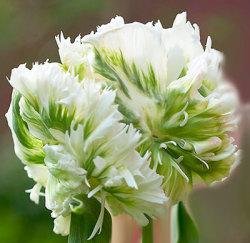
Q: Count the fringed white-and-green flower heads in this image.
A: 2